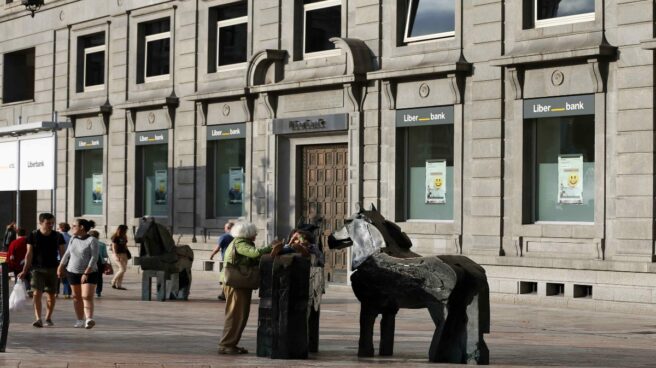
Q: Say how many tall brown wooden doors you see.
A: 1